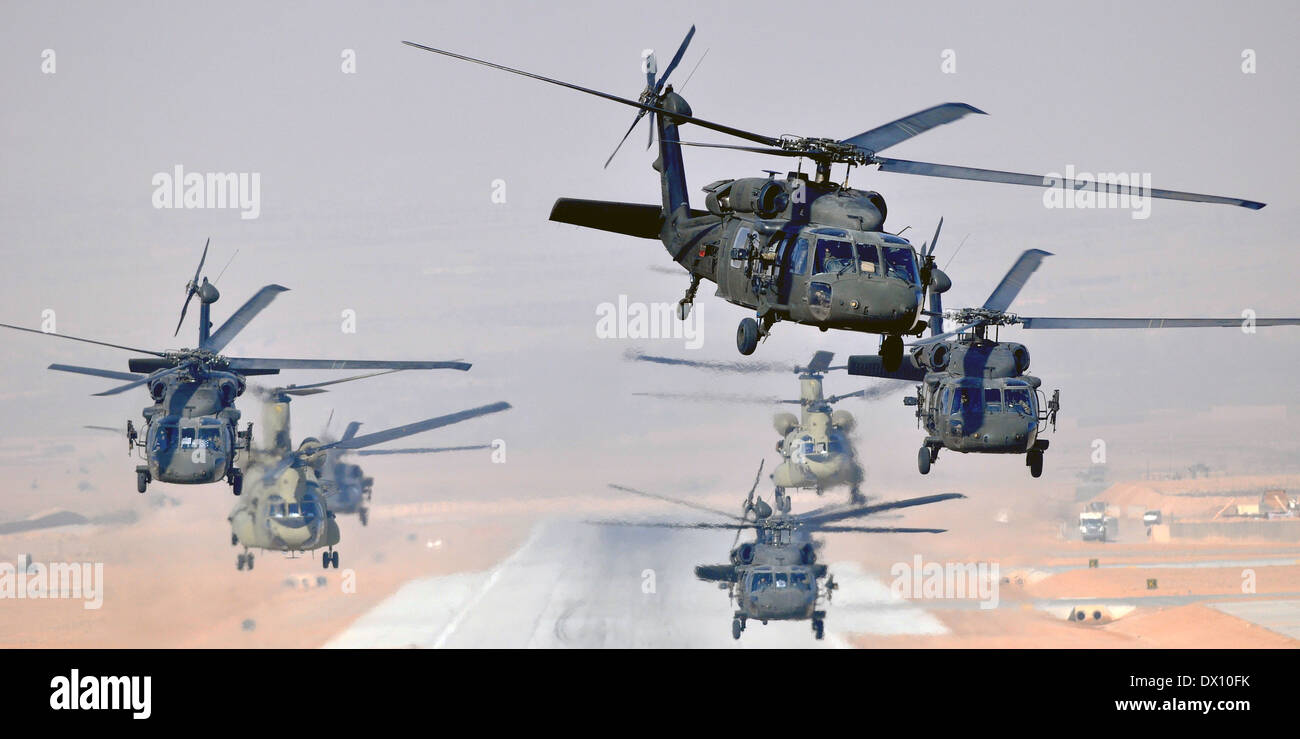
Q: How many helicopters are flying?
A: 7